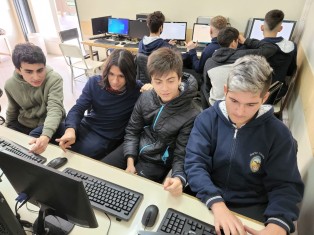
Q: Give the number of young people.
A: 8